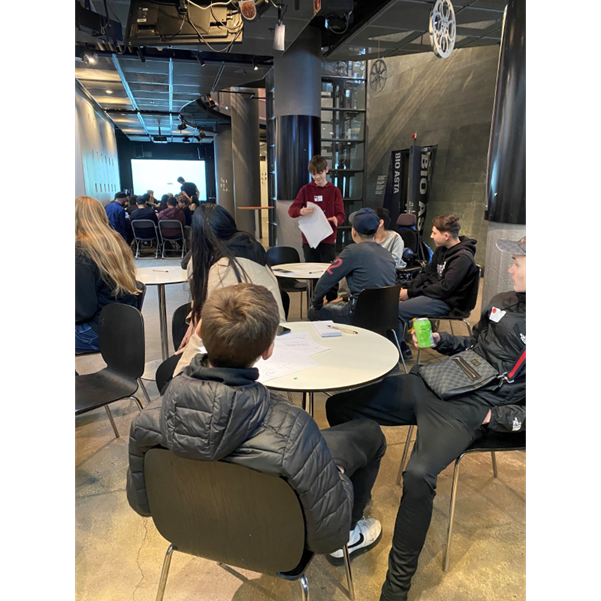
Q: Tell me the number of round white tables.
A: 3